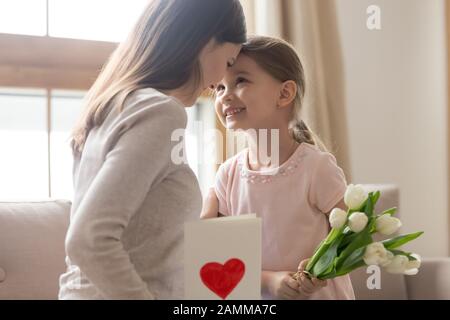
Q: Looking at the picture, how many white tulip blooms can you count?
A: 7